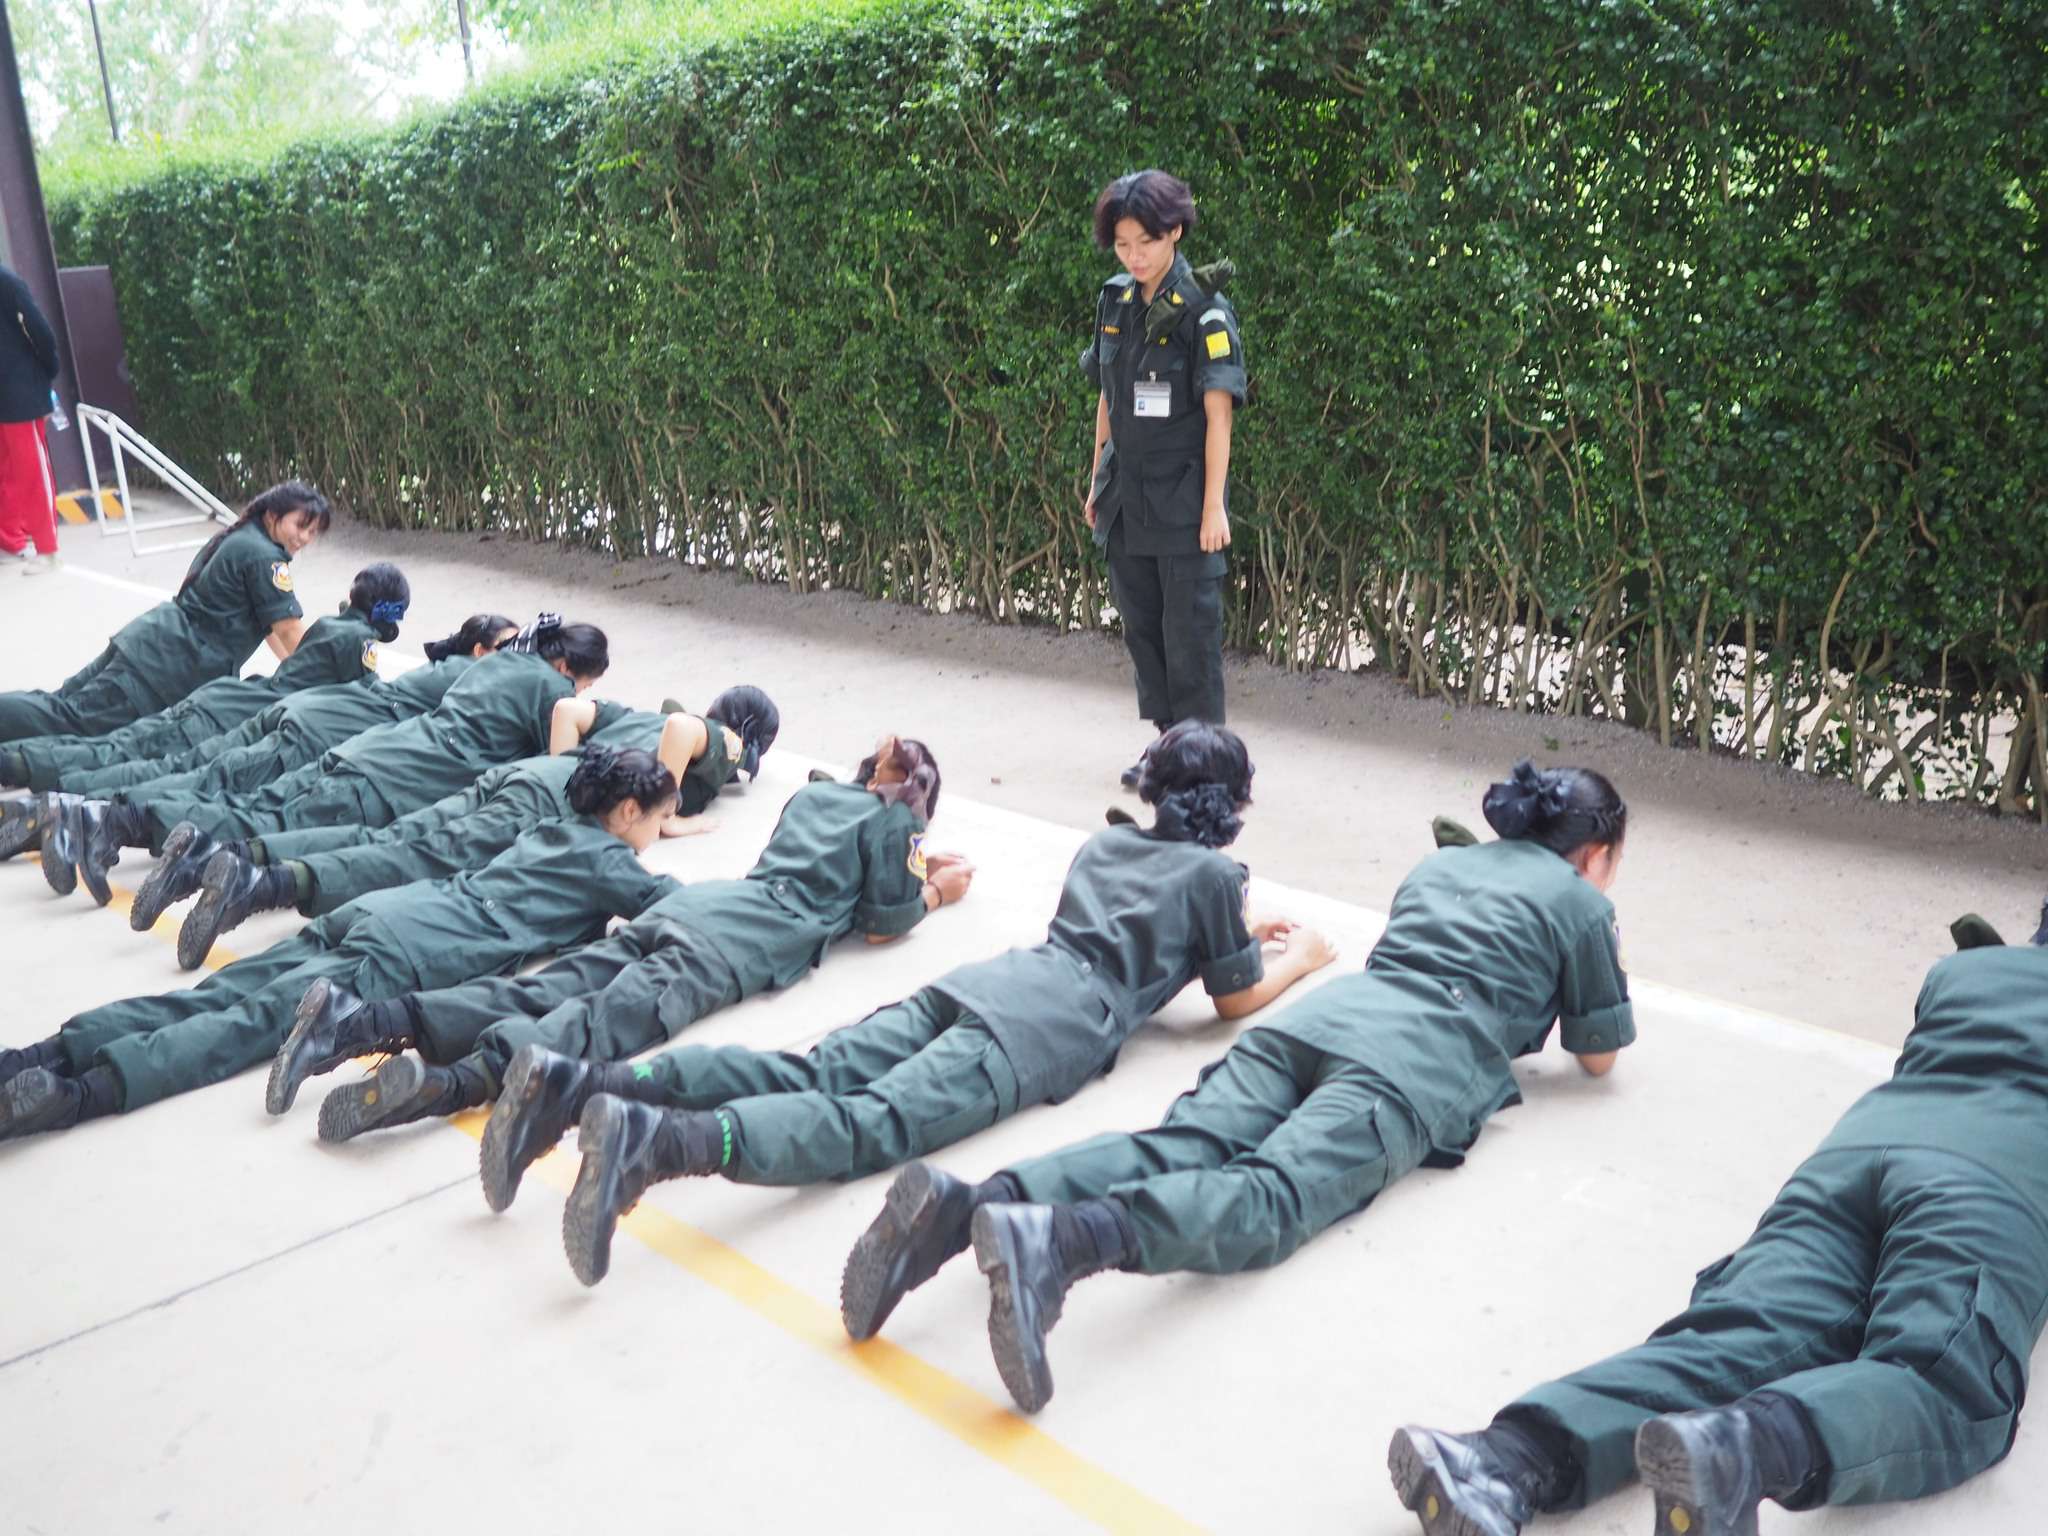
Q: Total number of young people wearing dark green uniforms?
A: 11